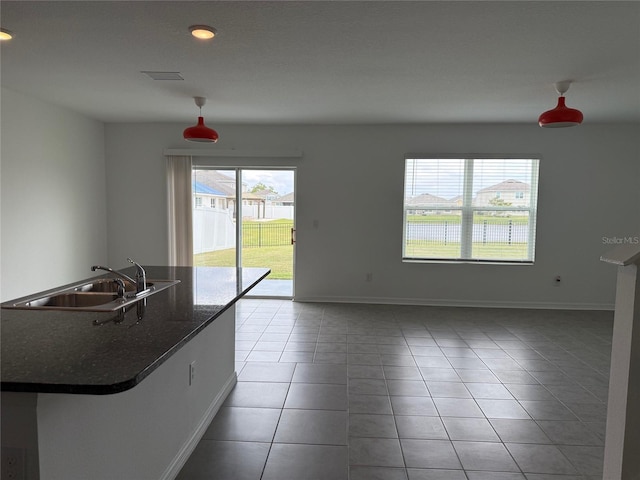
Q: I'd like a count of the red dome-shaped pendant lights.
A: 2